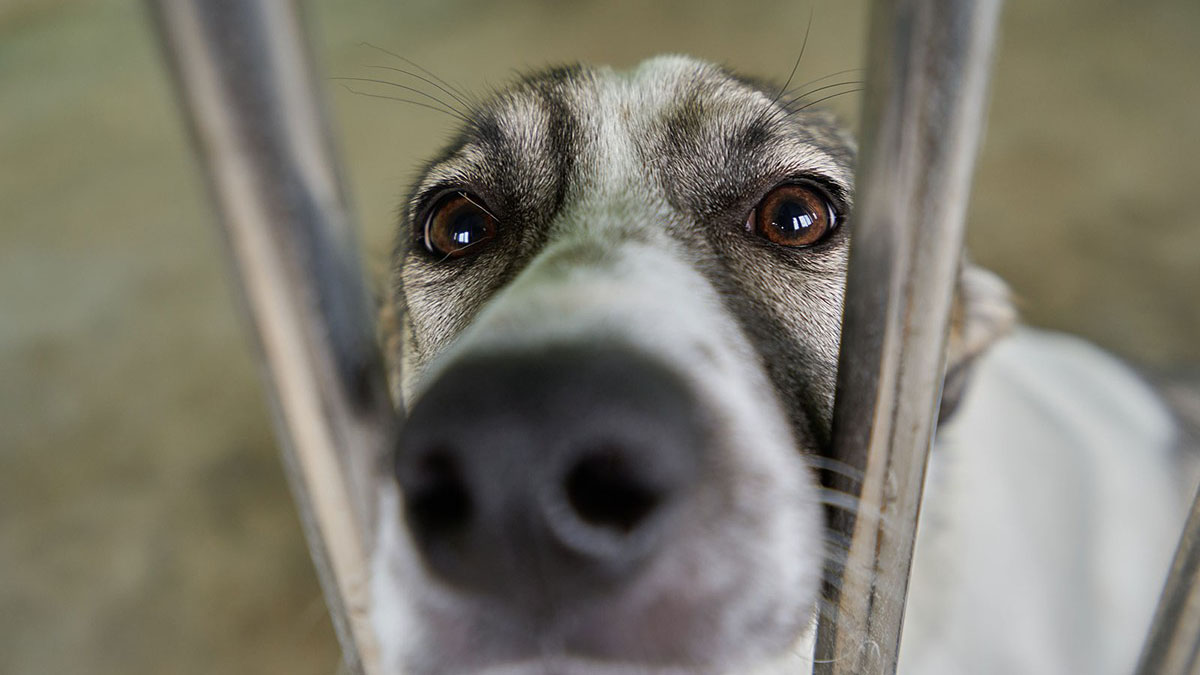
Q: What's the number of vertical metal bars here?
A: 3